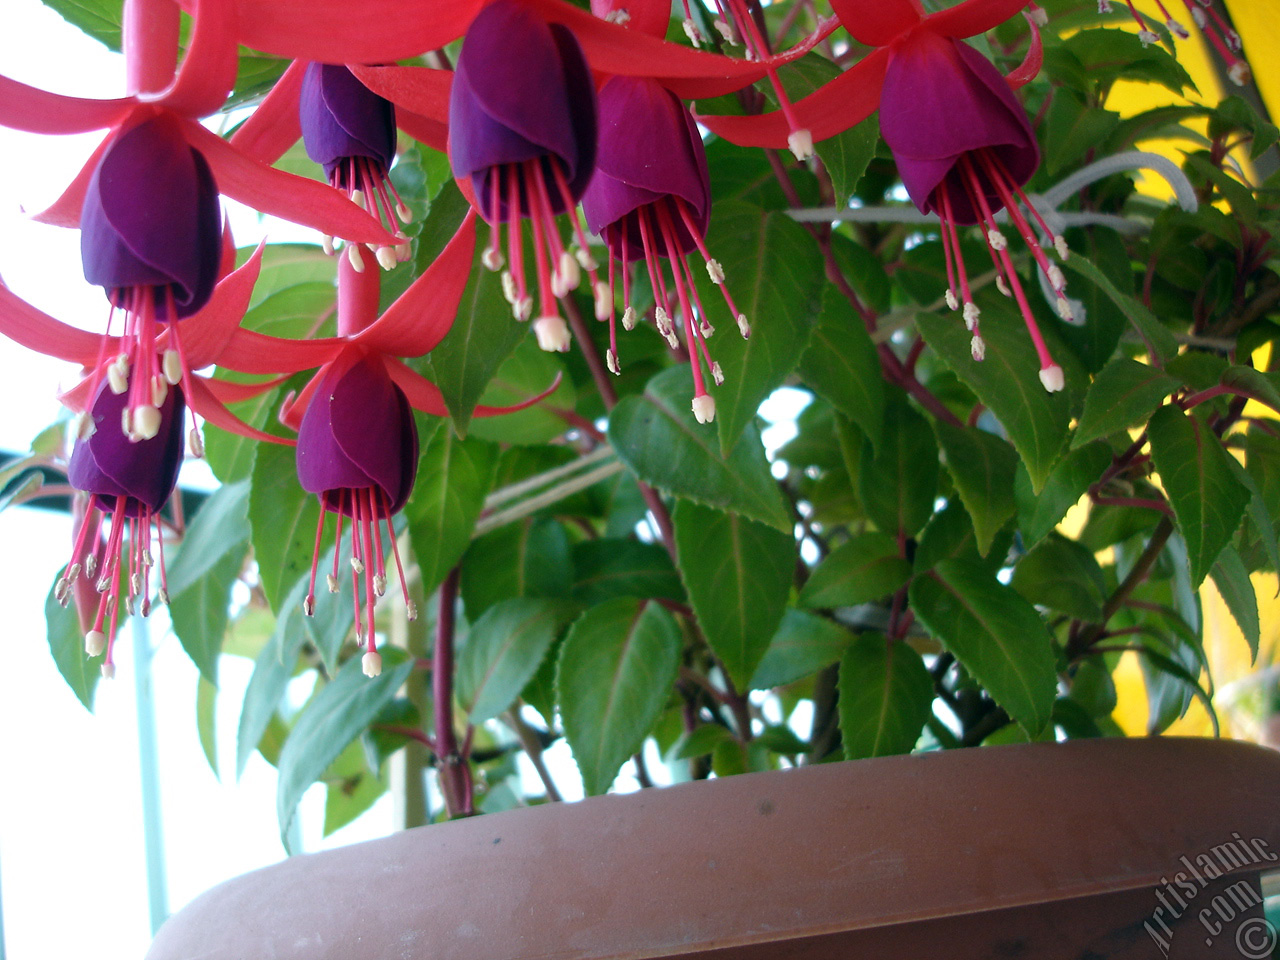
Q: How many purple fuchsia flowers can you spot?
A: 7